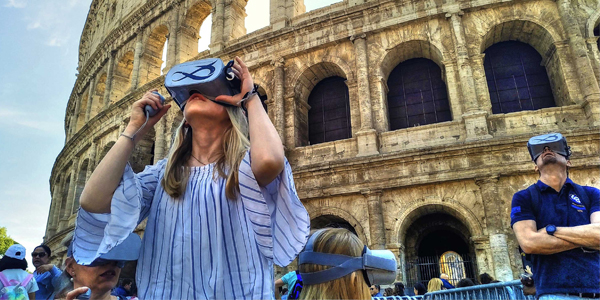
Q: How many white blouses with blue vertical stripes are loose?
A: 1